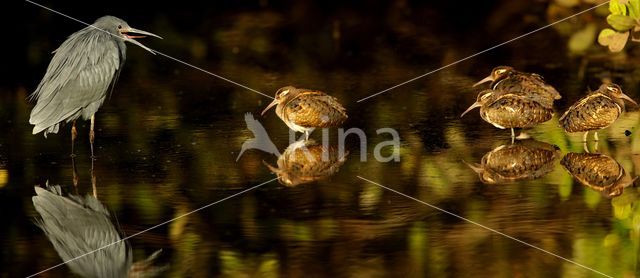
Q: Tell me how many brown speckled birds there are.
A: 4